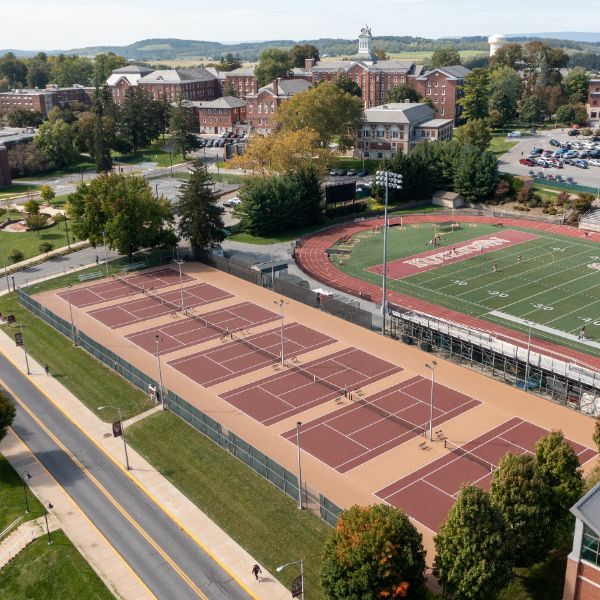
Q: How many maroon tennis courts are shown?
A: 7